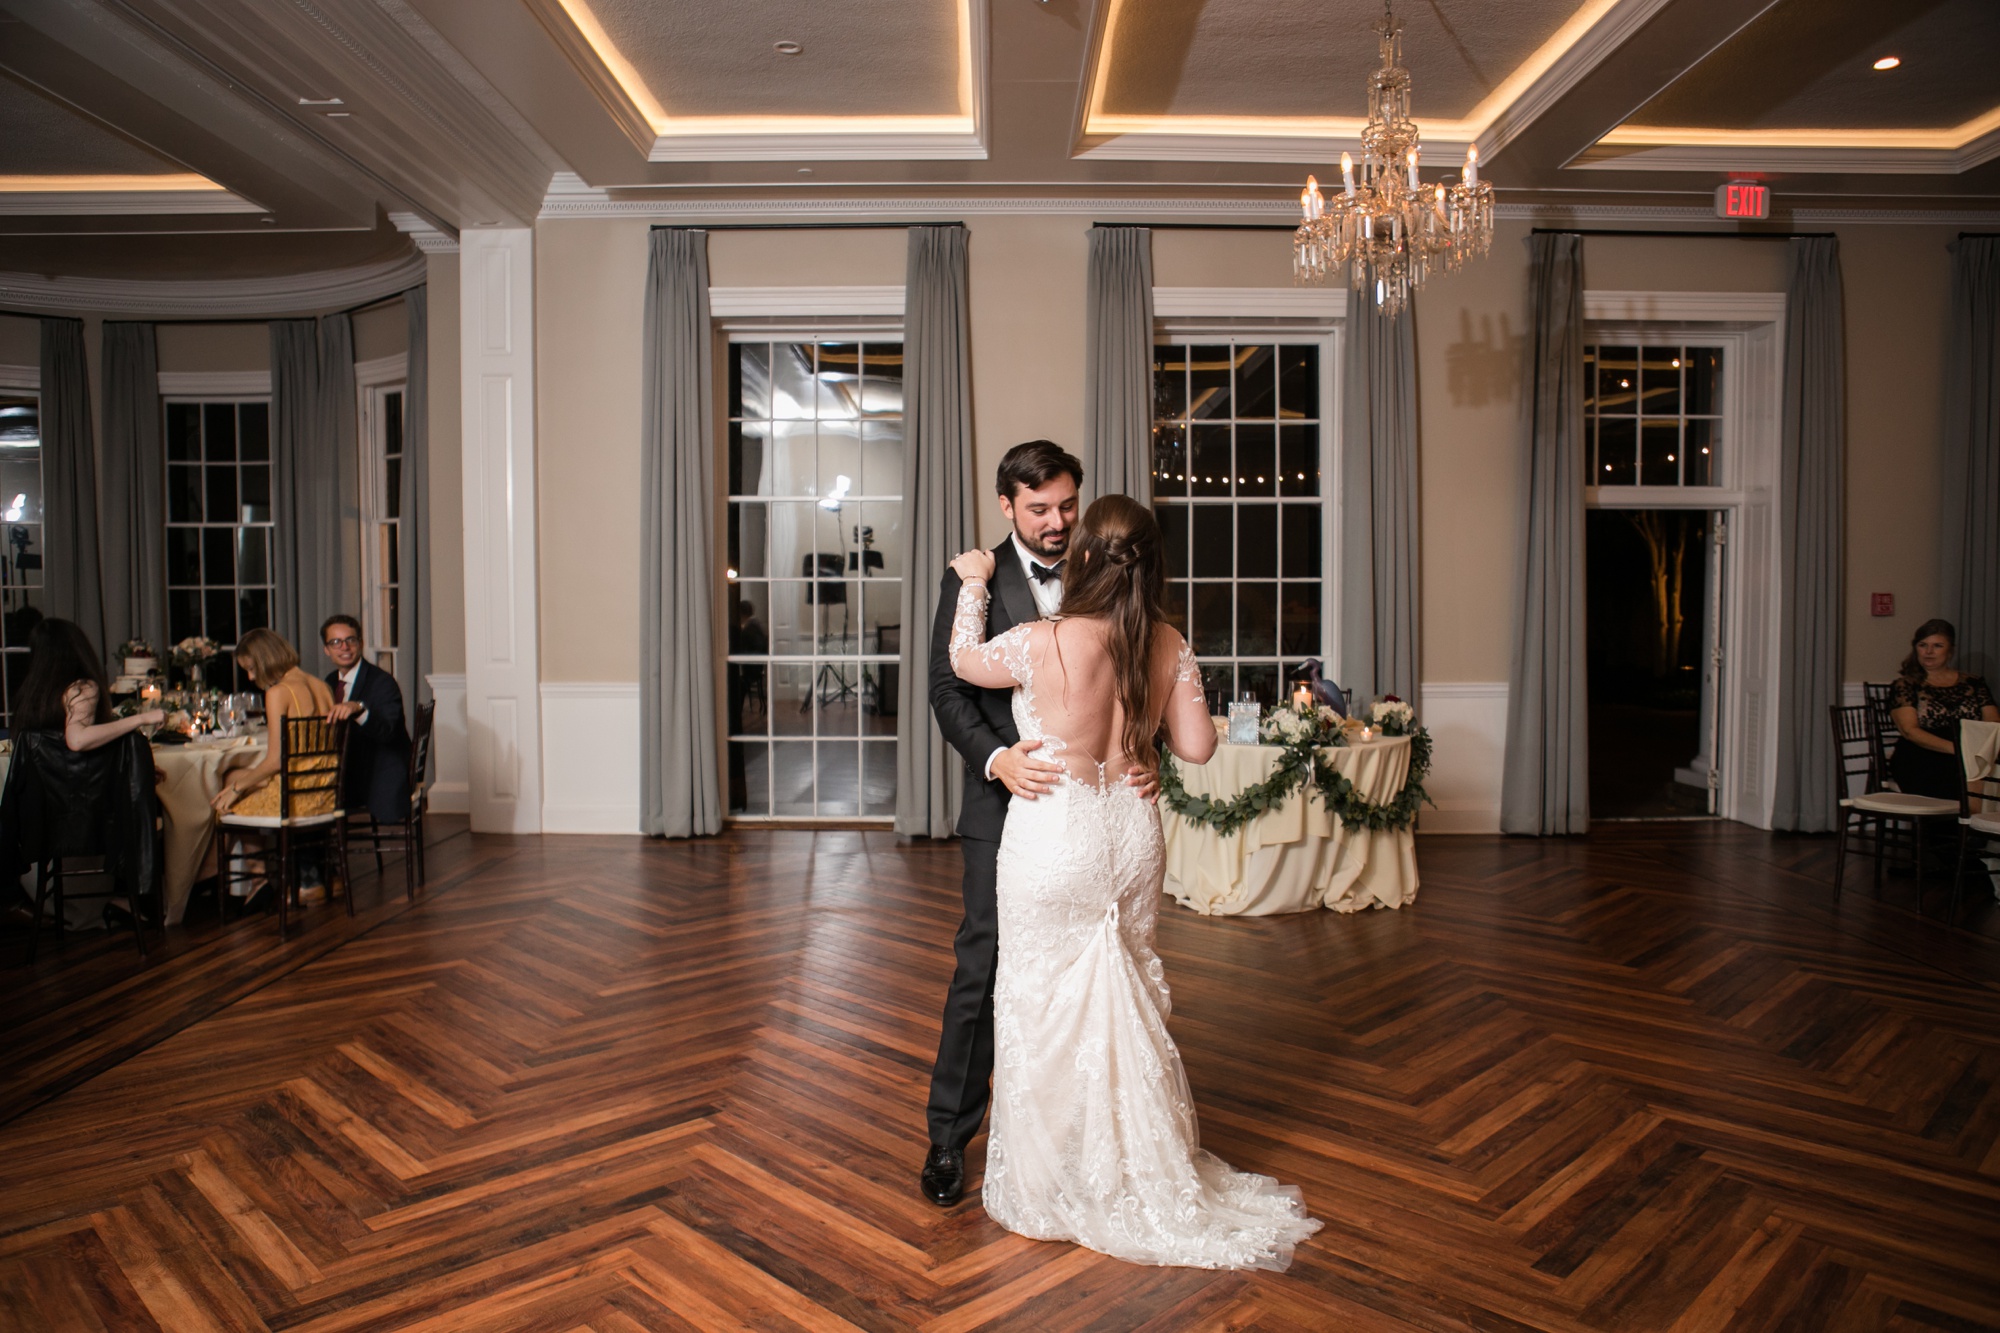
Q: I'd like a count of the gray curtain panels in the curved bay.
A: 5